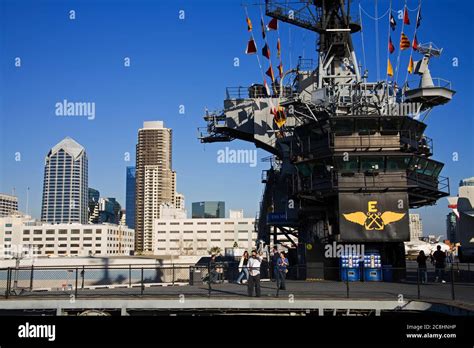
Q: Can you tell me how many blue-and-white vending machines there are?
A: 2